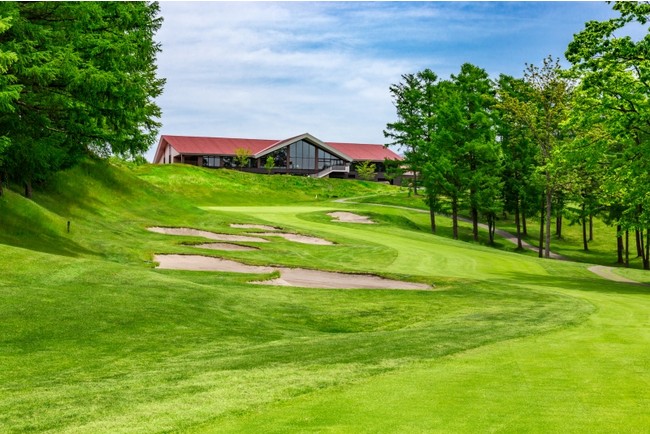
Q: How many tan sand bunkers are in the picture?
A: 6